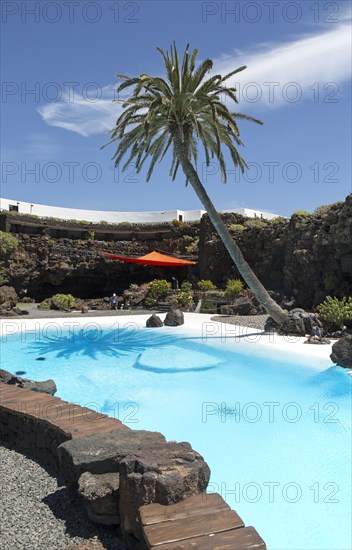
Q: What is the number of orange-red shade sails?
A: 1